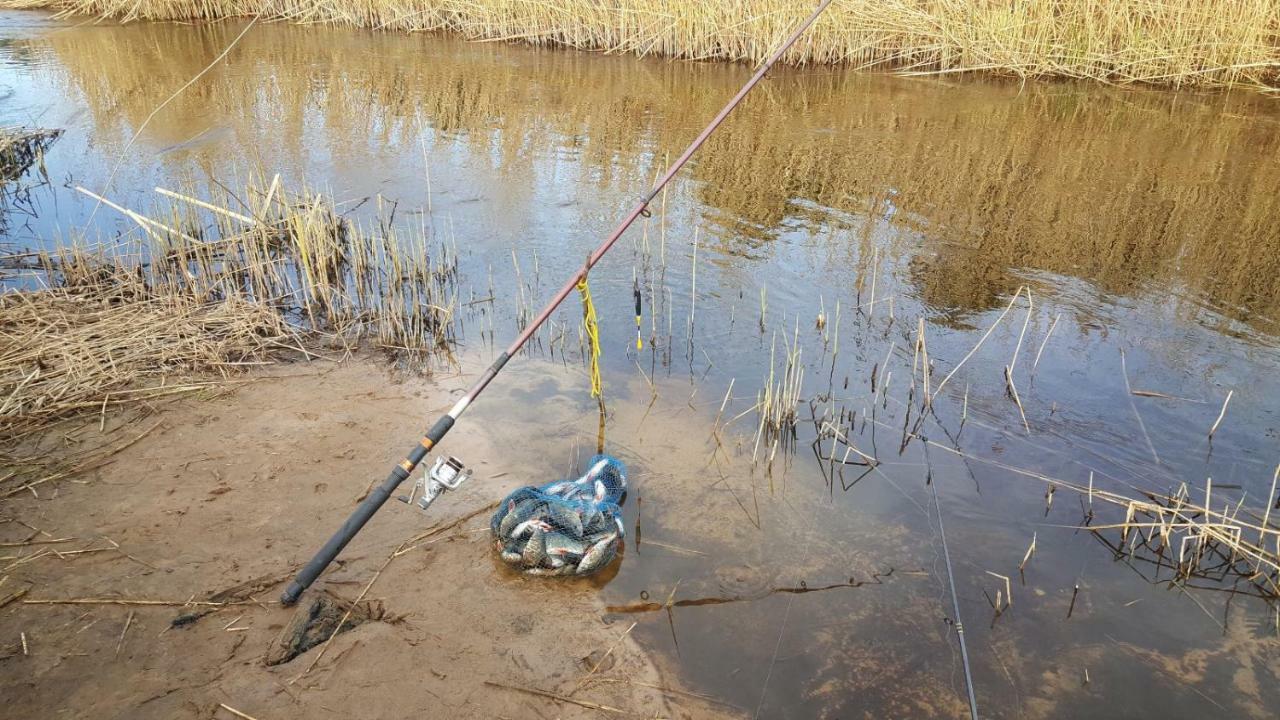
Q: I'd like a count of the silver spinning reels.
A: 1